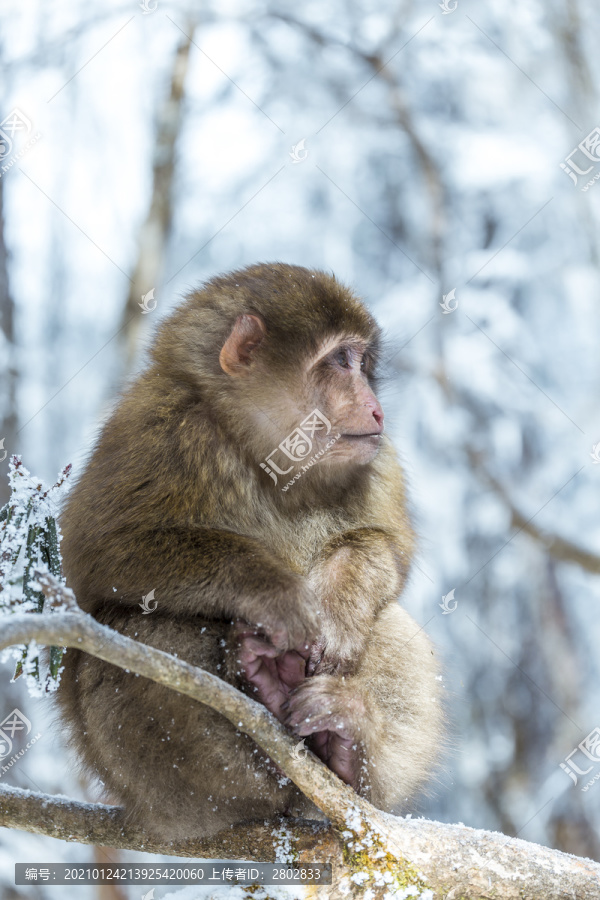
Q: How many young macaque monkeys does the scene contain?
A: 1